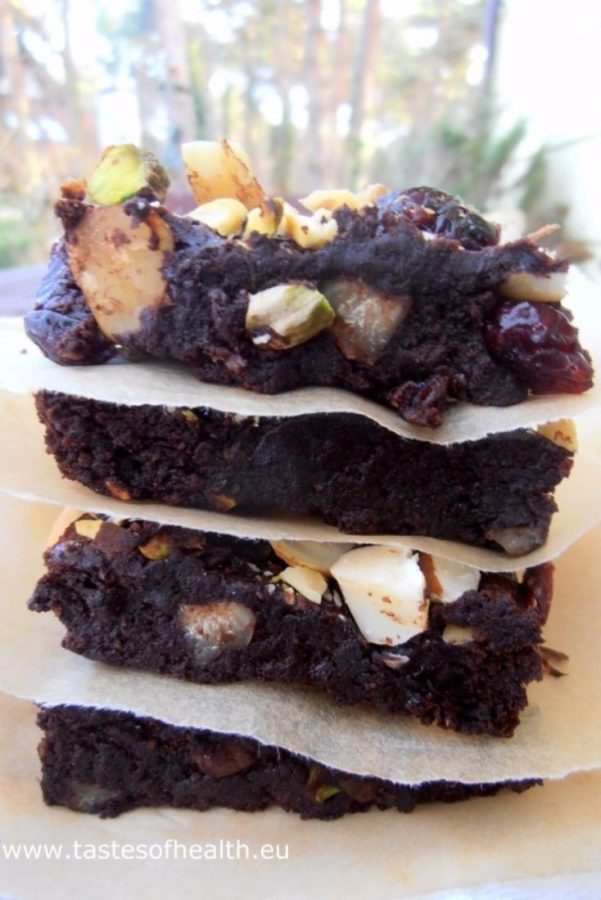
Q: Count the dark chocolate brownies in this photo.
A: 4